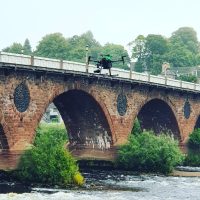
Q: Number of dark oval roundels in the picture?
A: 3